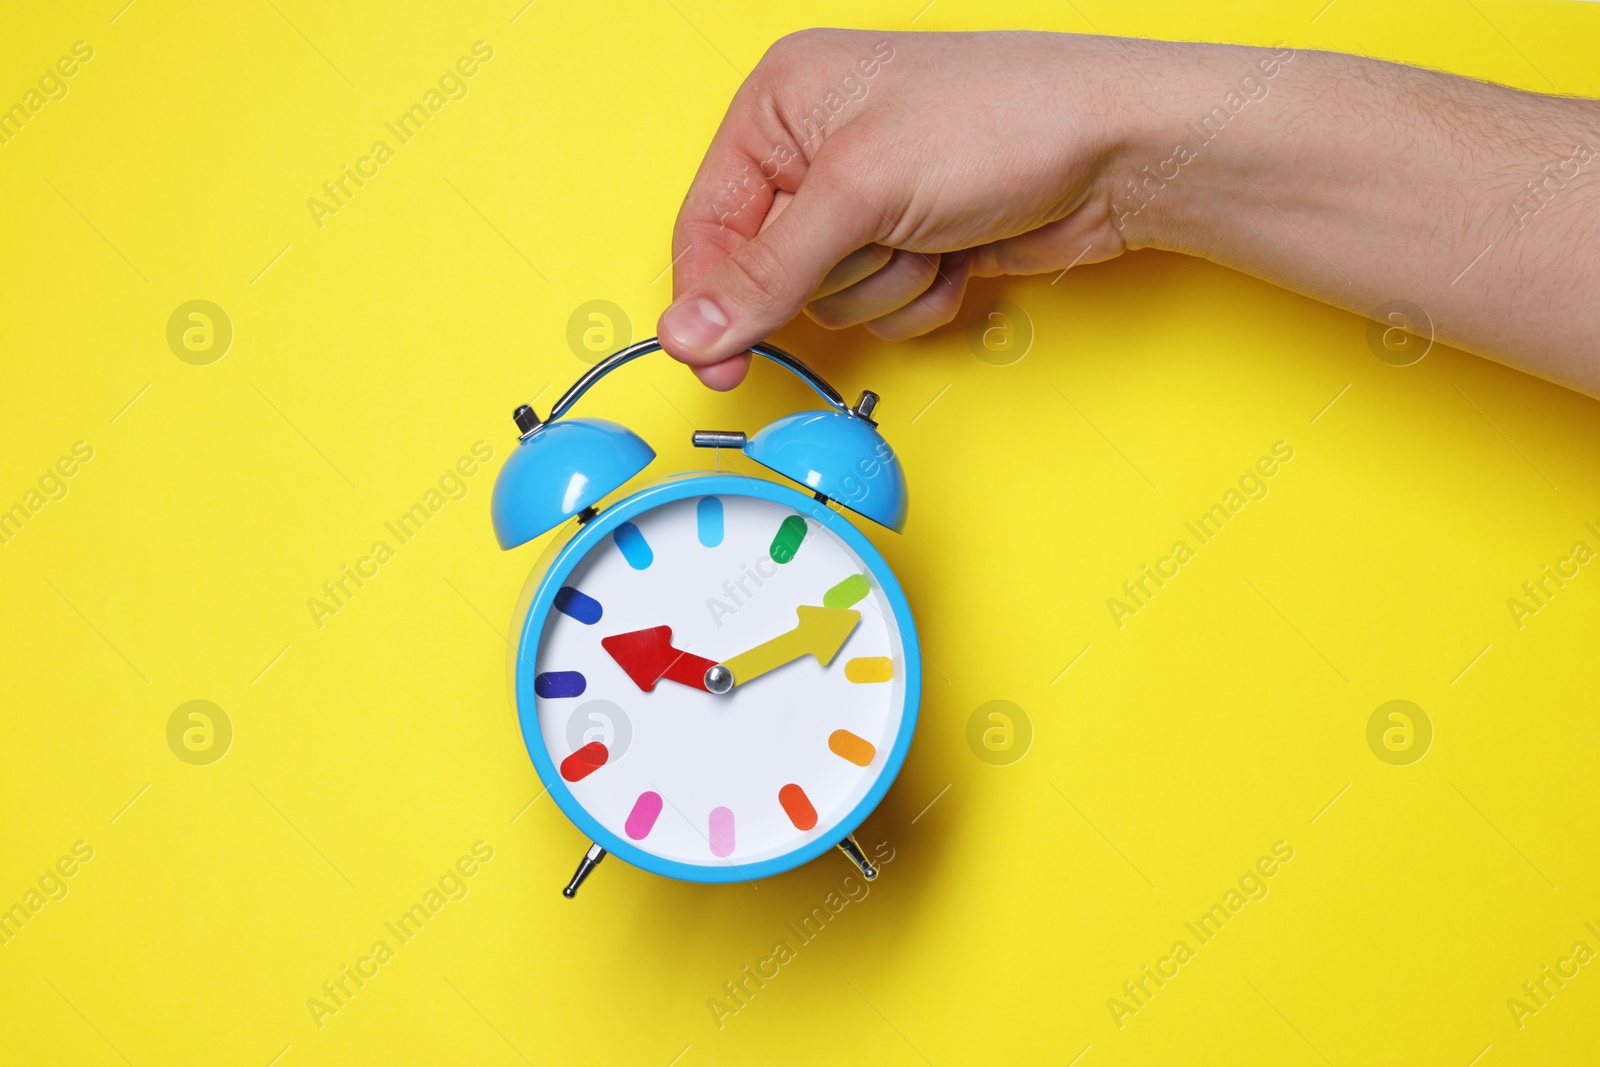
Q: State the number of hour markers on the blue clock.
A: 12